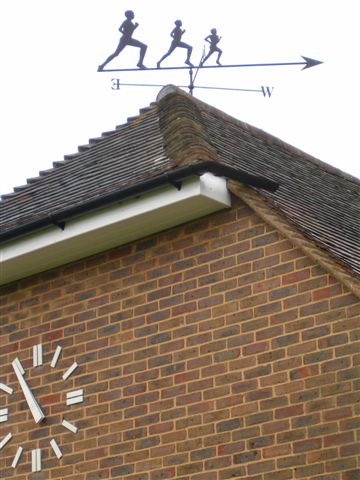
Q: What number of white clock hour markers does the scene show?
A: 12